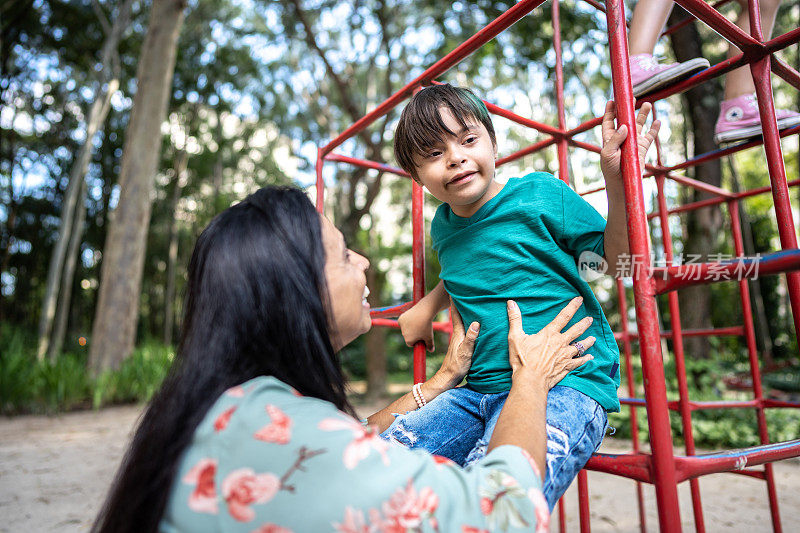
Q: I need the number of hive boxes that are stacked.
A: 0